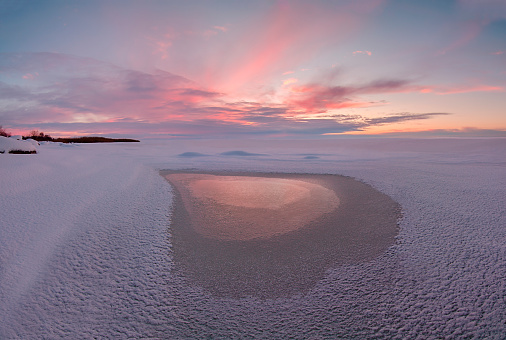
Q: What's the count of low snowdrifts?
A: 3